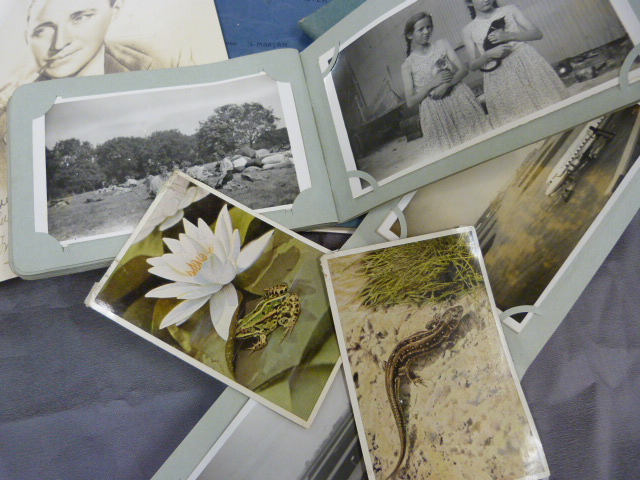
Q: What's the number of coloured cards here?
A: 2